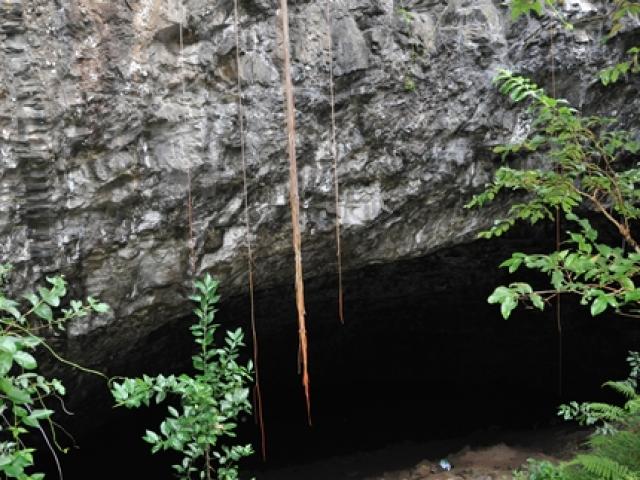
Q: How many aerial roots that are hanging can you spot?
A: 5